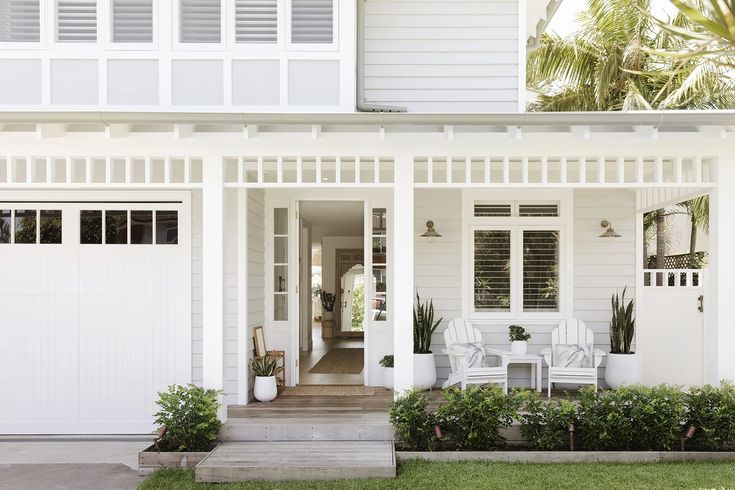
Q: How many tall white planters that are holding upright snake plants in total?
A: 2